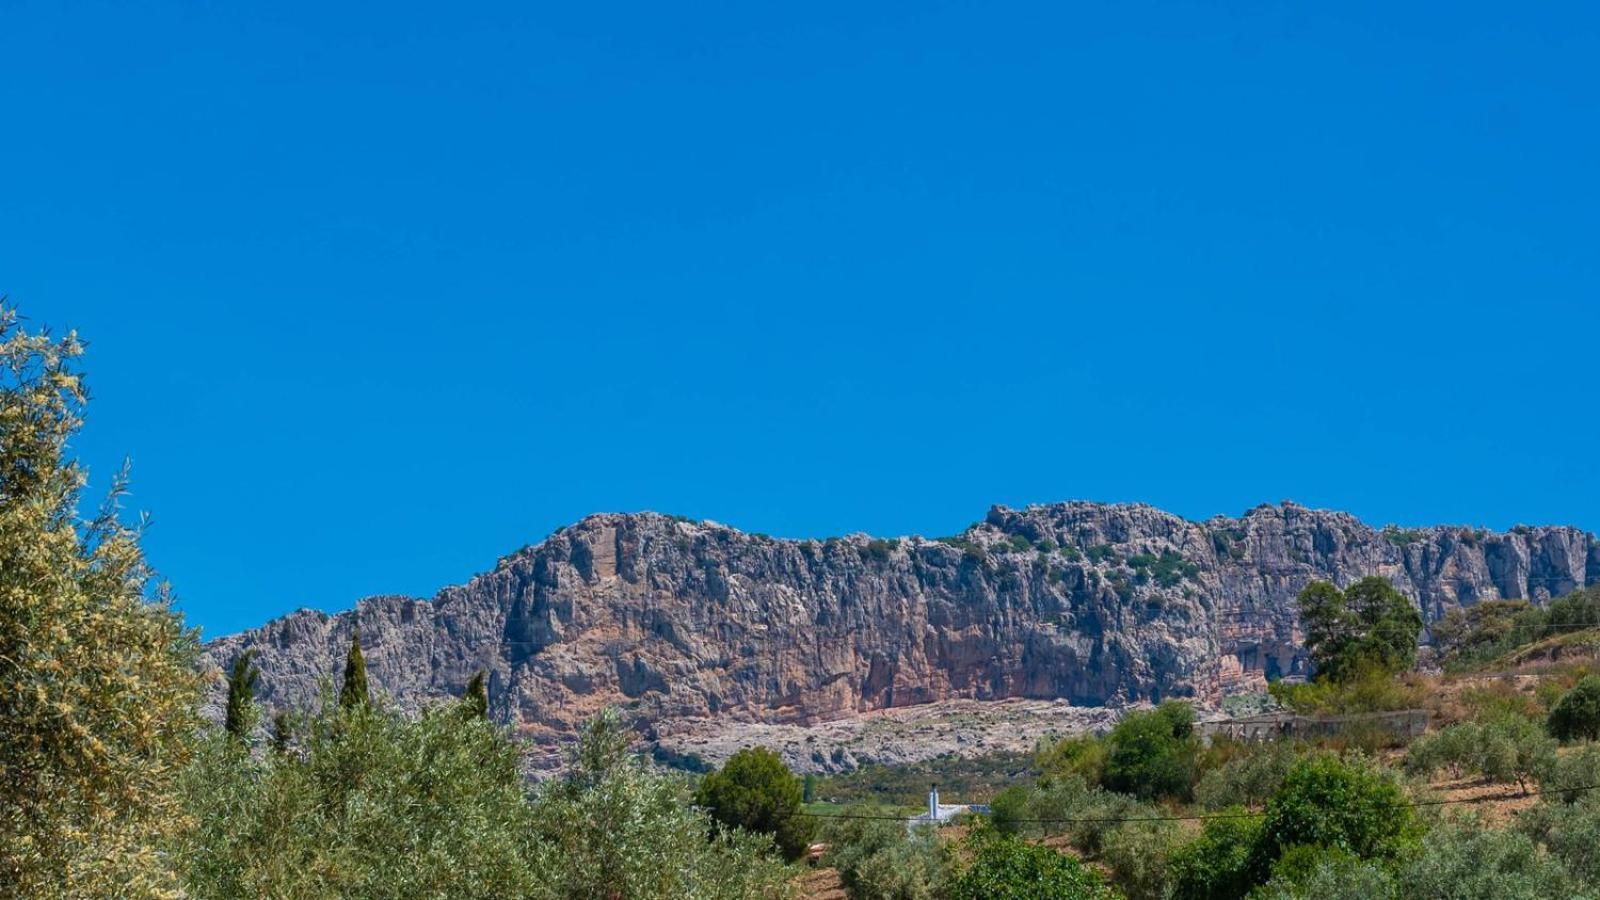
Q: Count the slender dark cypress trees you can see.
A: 3